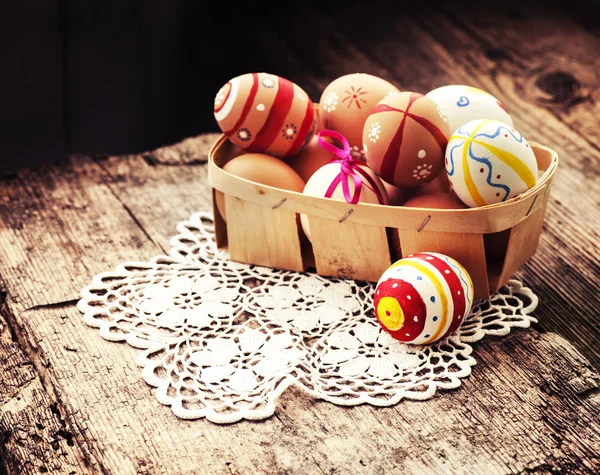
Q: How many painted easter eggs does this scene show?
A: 6